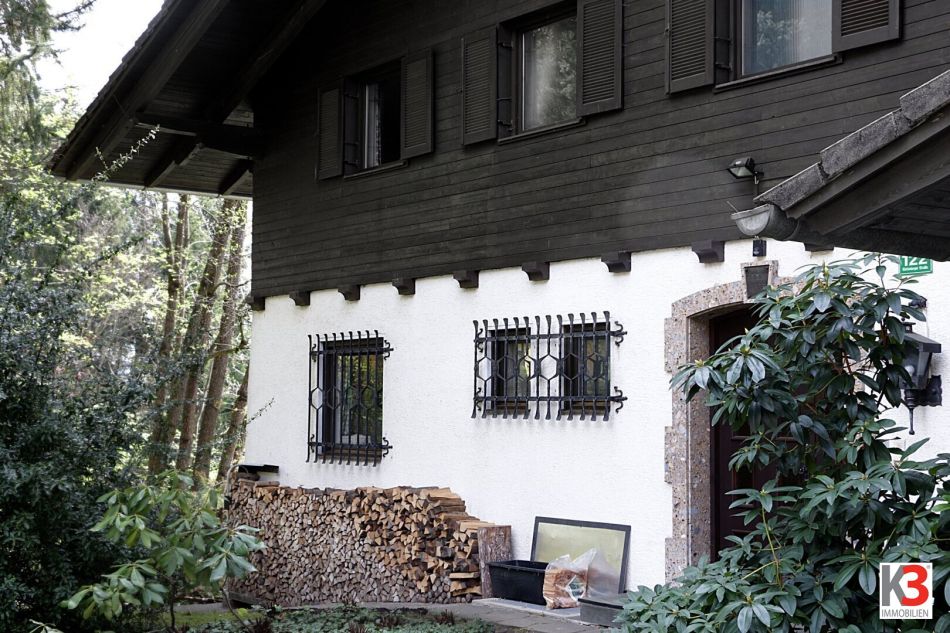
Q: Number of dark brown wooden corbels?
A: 9